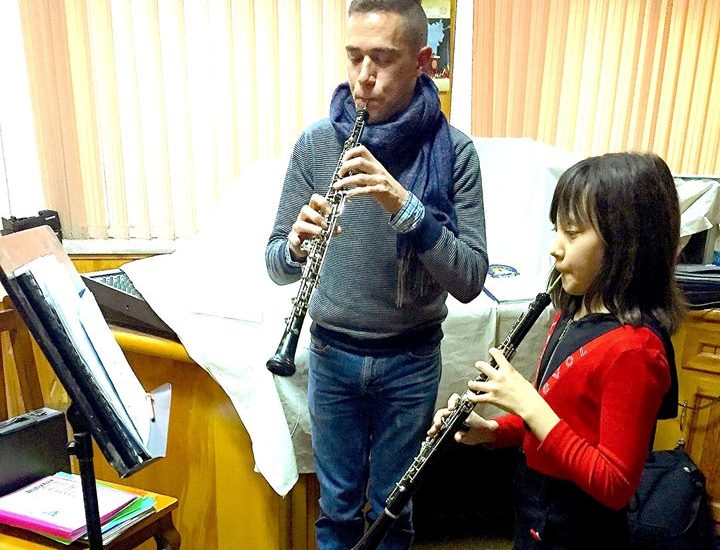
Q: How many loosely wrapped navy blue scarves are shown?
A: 1